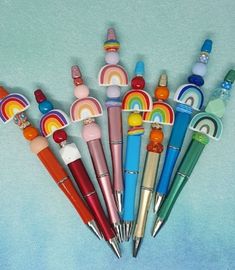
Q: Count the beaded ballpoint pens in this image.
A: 8